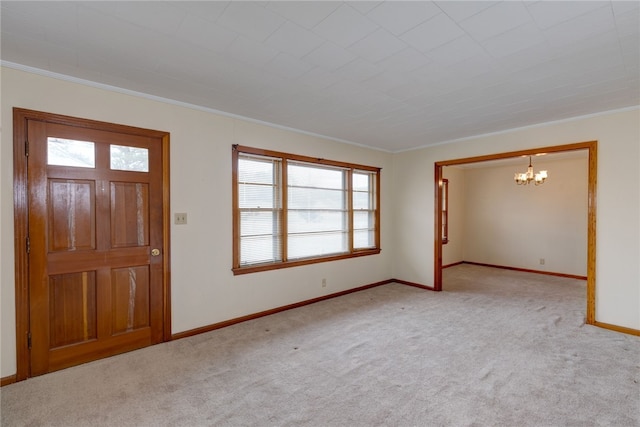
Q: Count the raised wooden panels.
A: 4